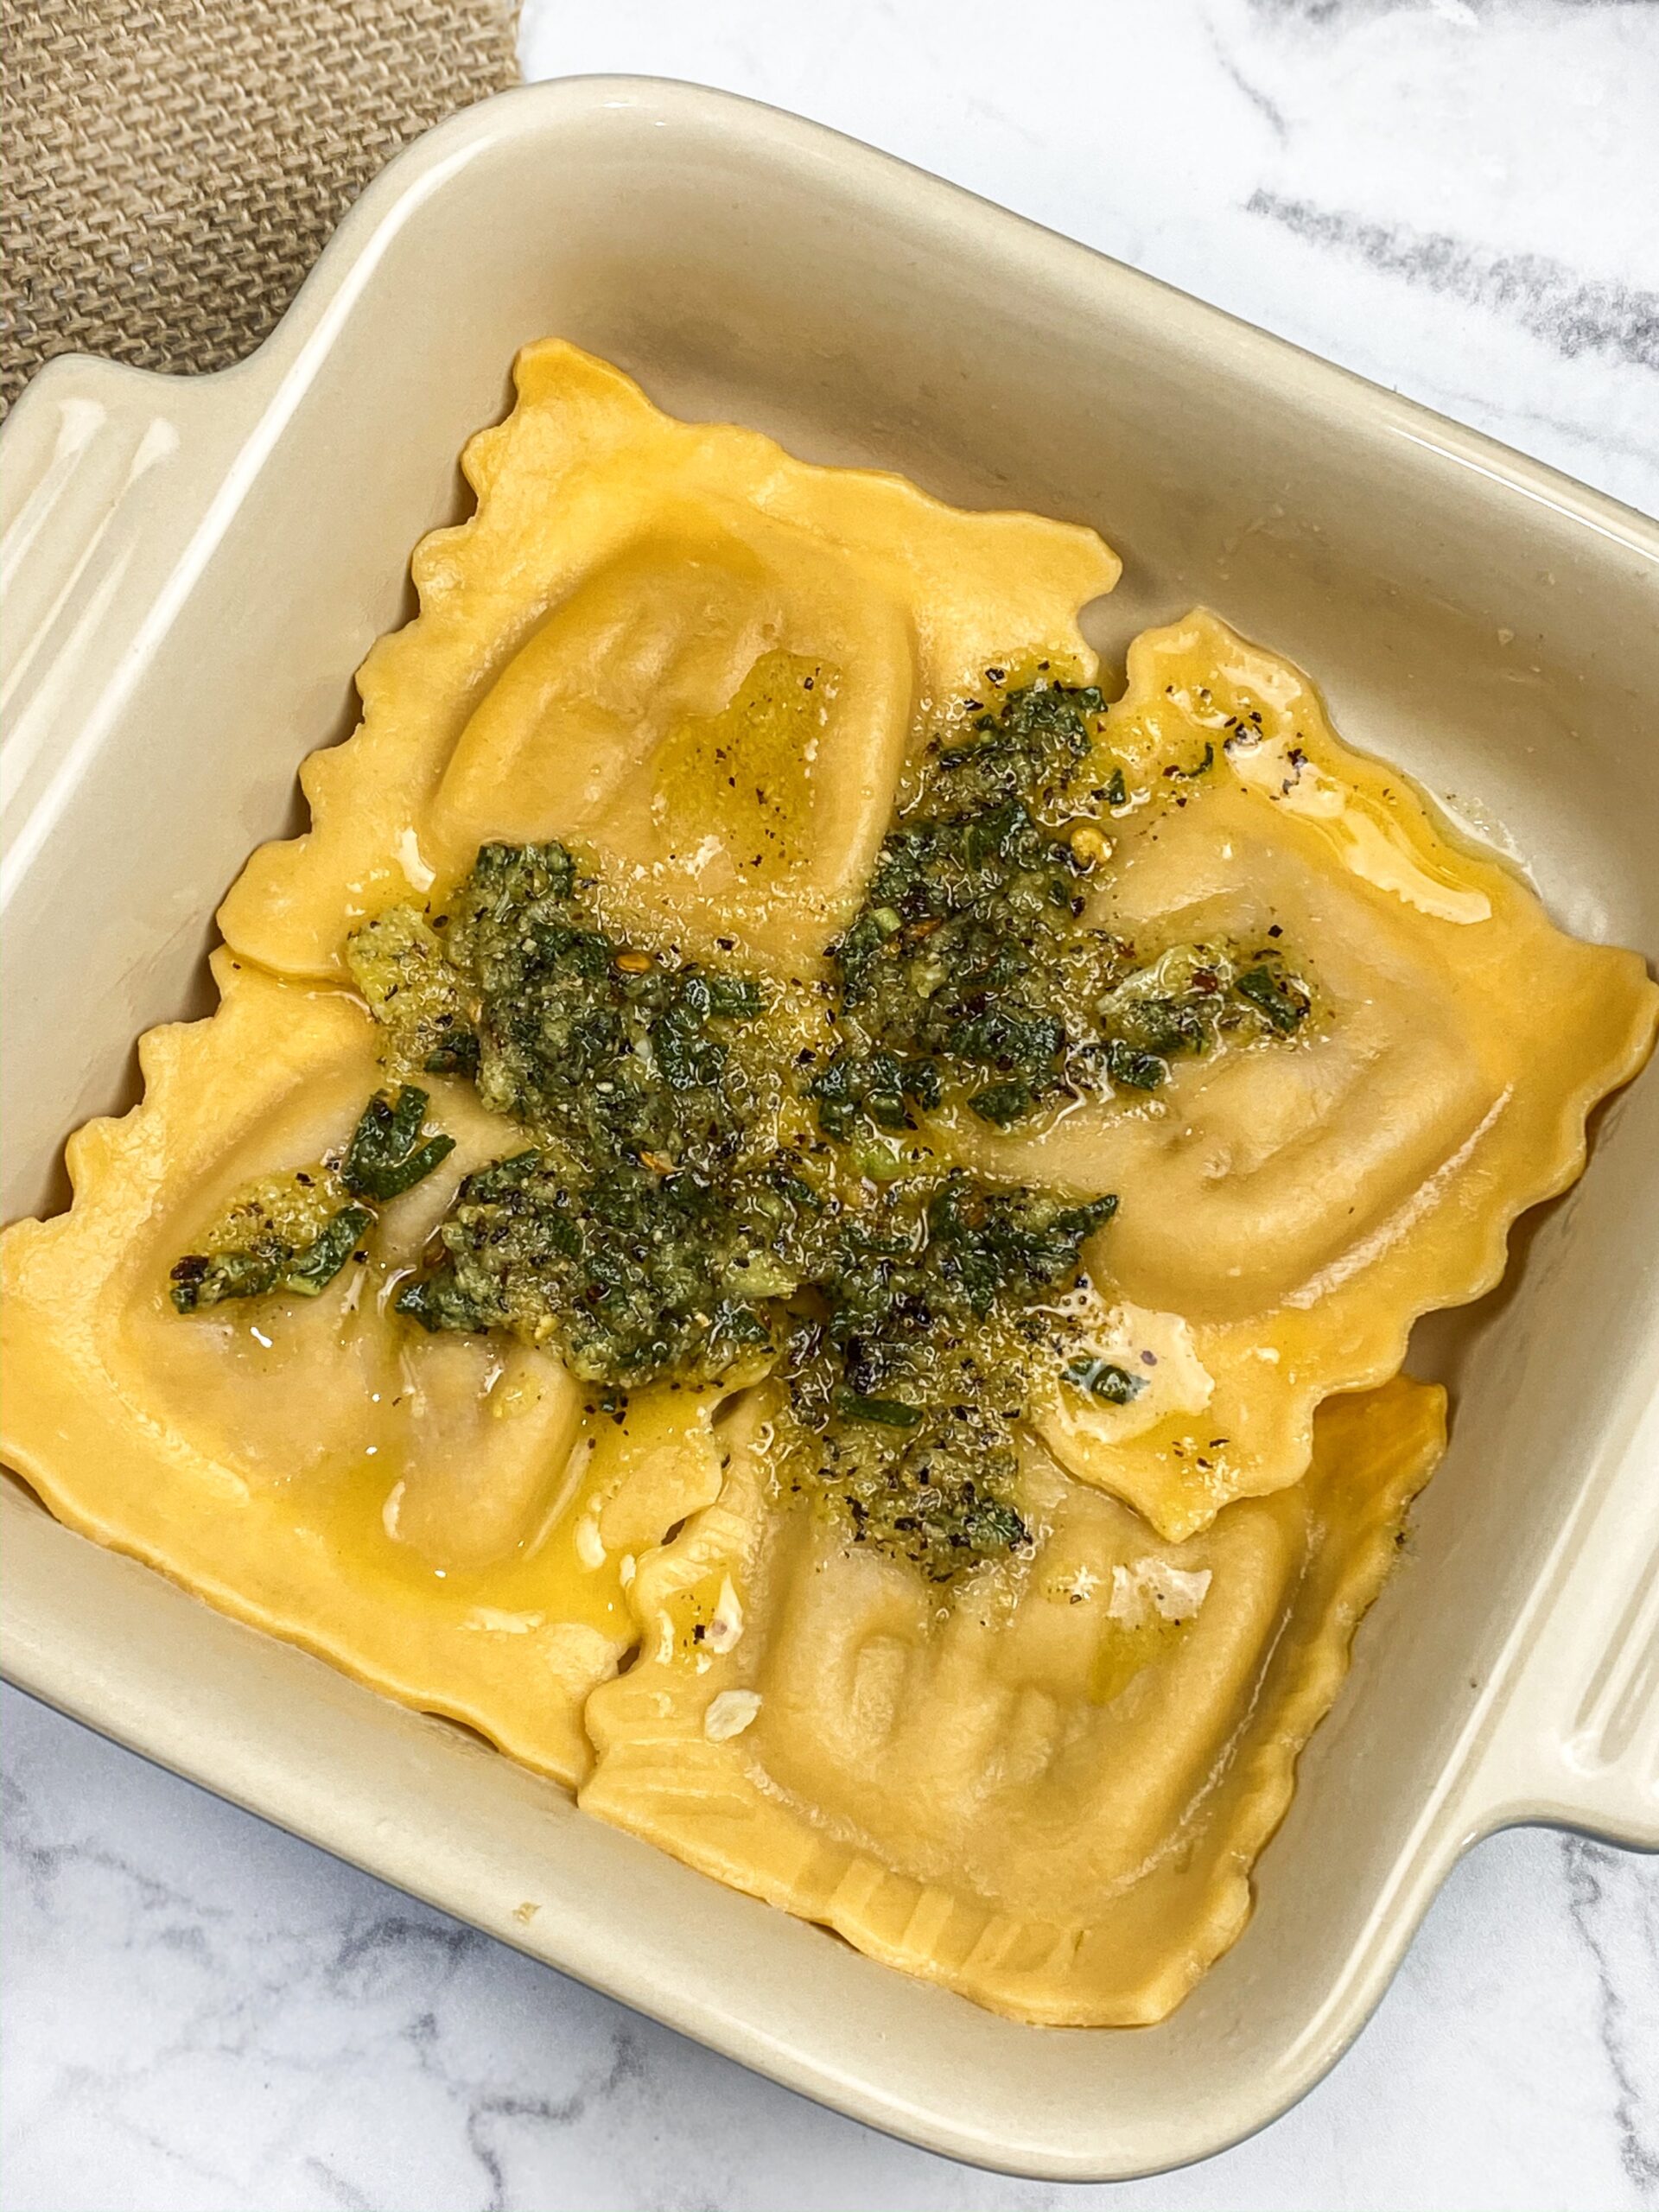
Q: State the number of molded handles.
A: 2